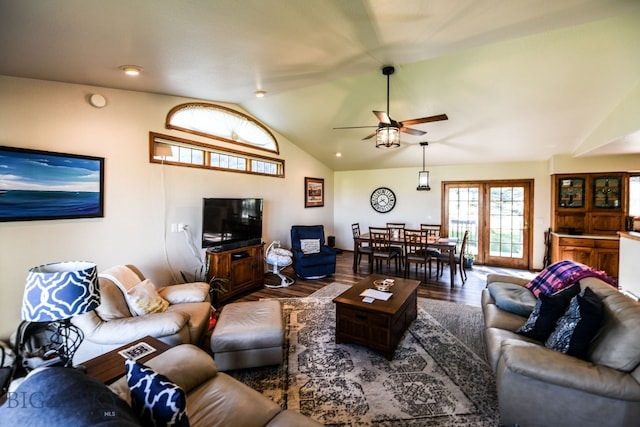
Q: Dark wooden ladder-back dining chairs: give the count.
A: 6